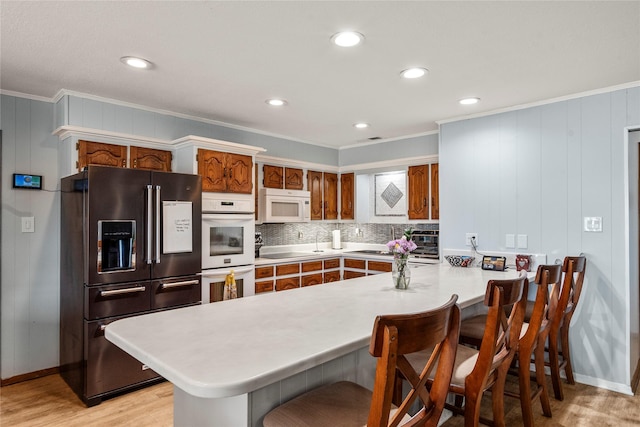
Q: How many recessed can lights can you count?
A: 6